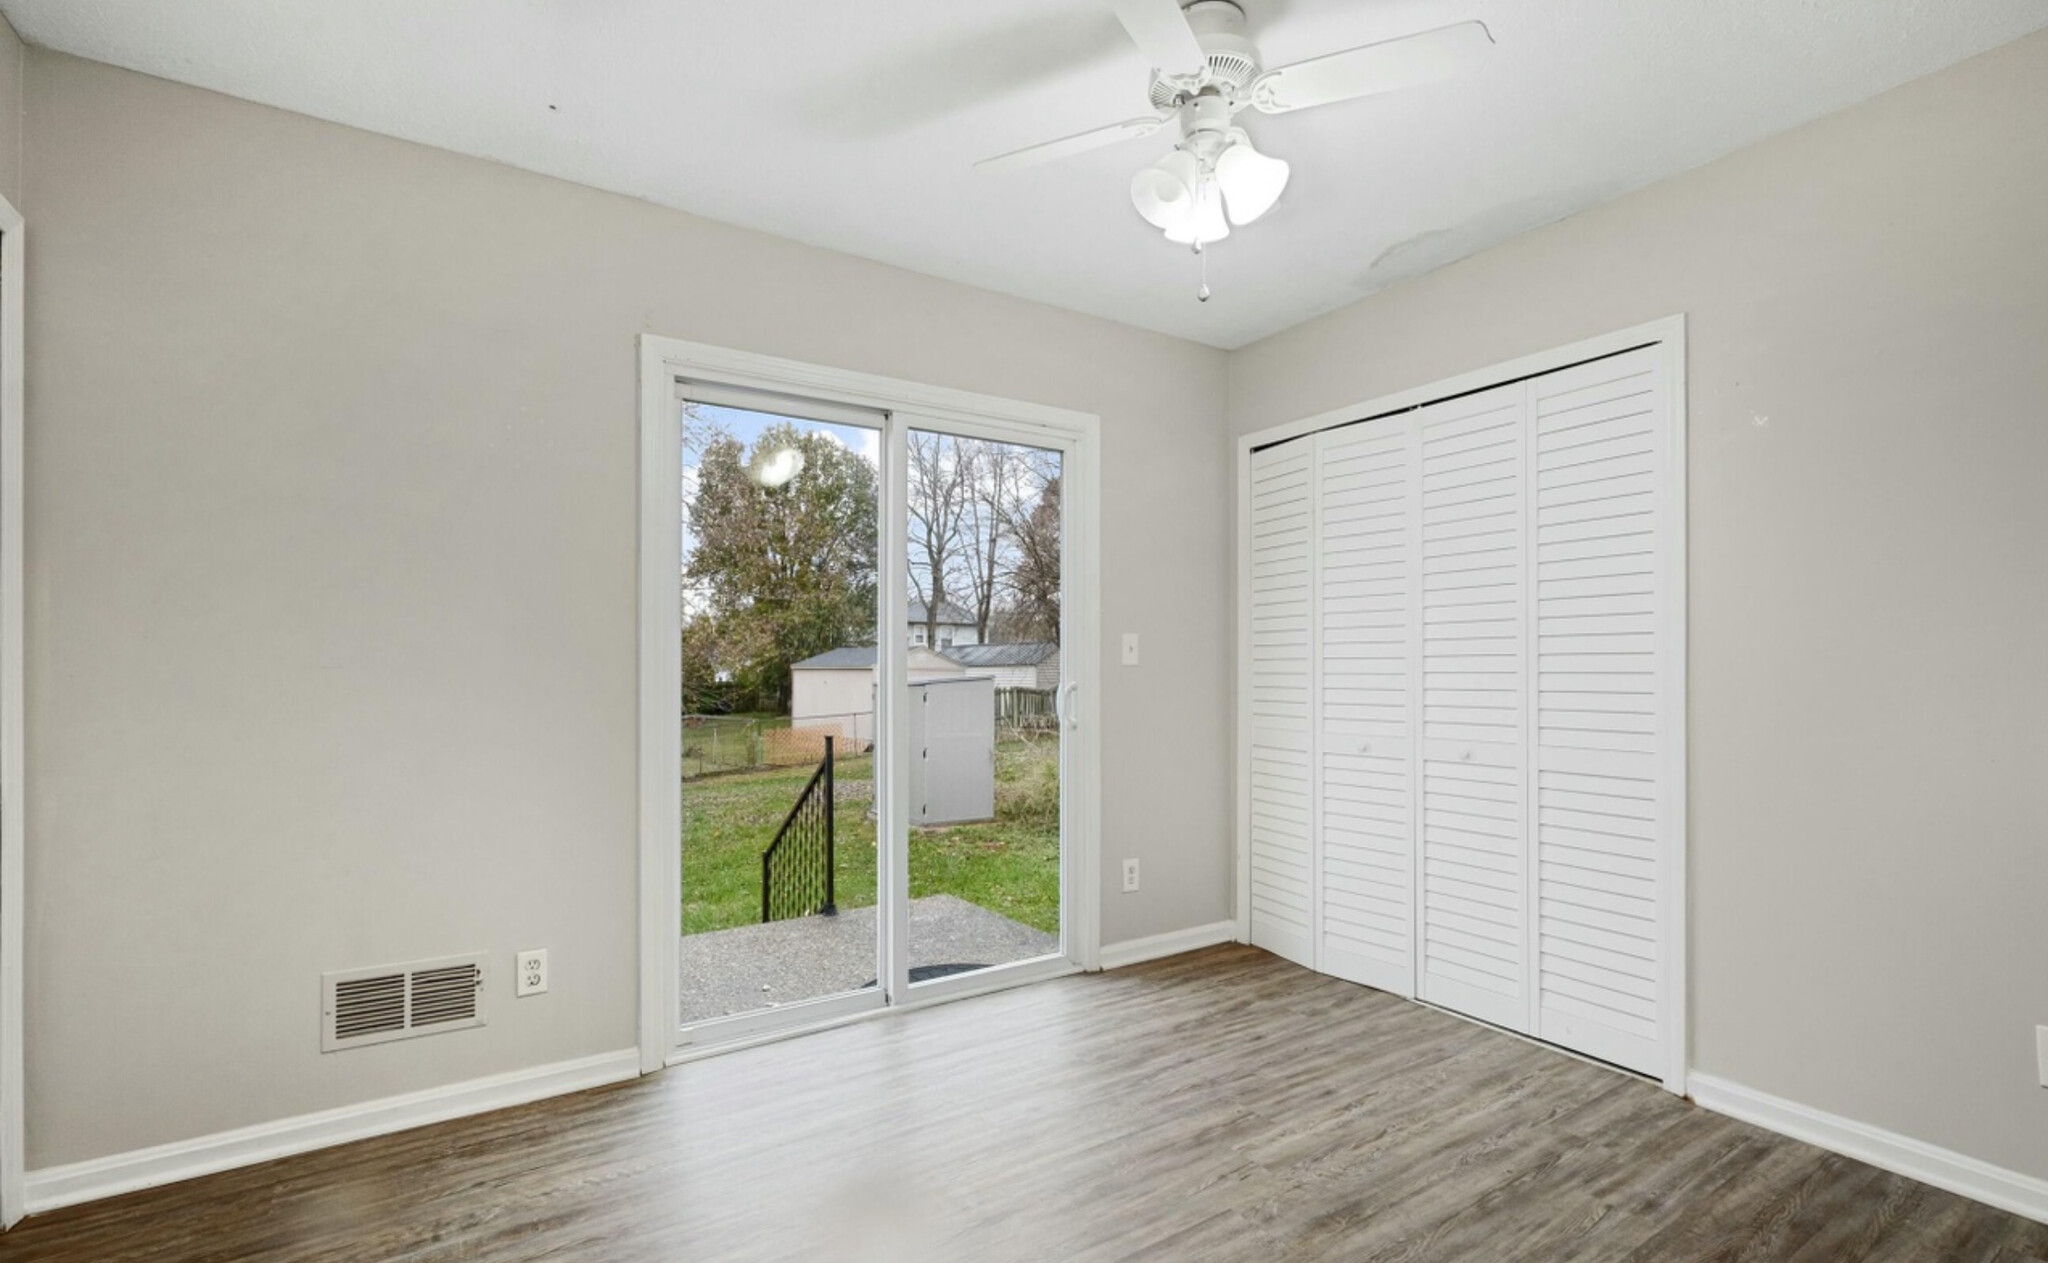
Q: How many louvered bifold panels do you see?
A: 4